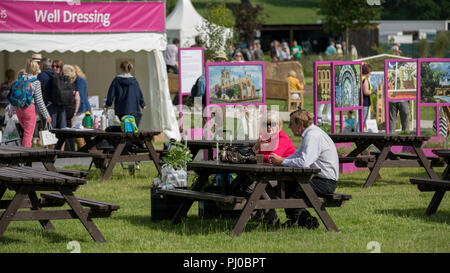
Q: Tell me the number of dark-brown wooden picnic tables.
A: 7